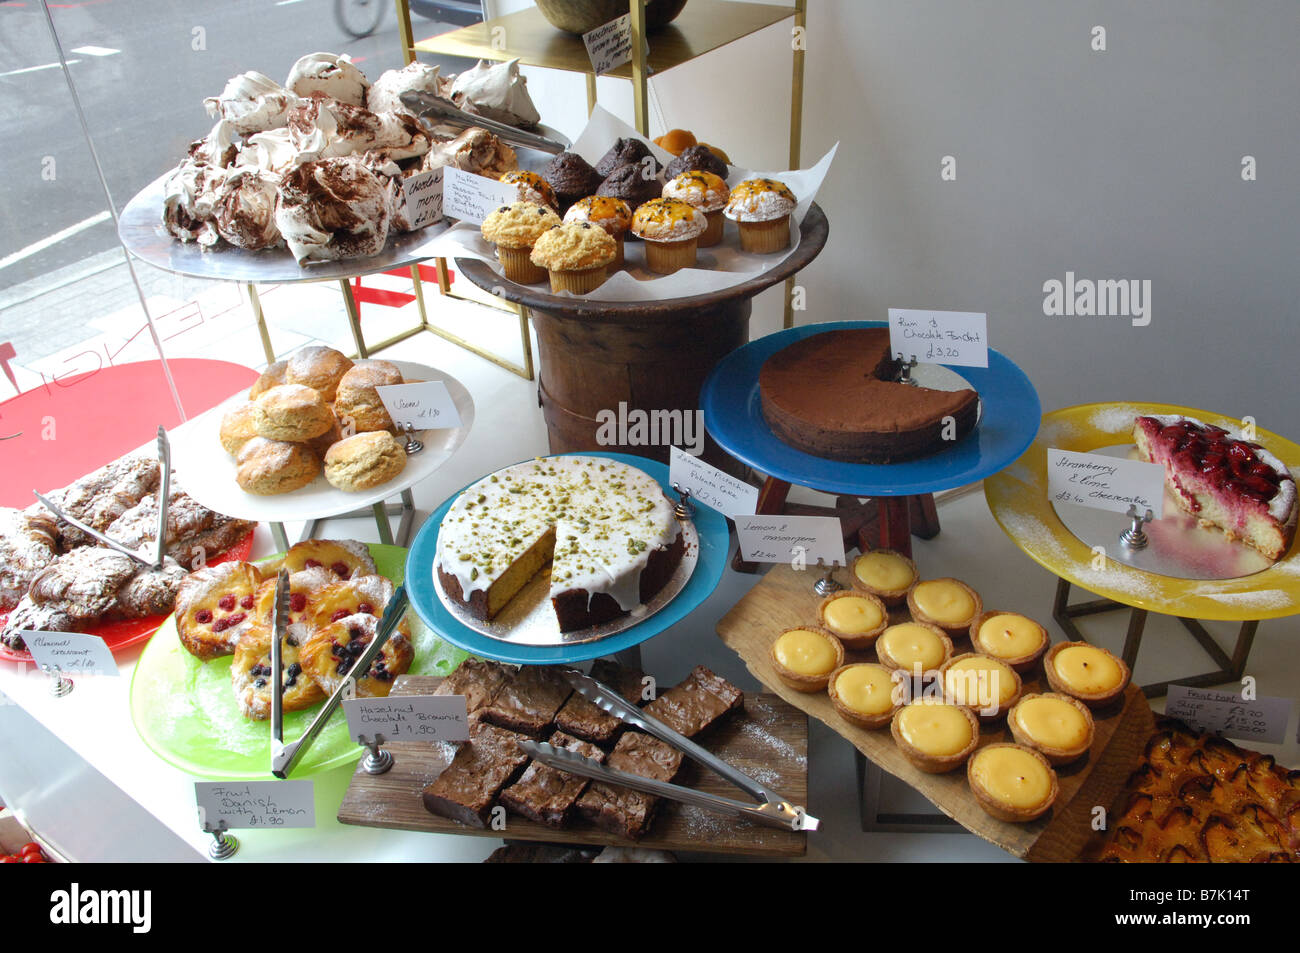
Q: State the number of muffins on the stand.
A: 11